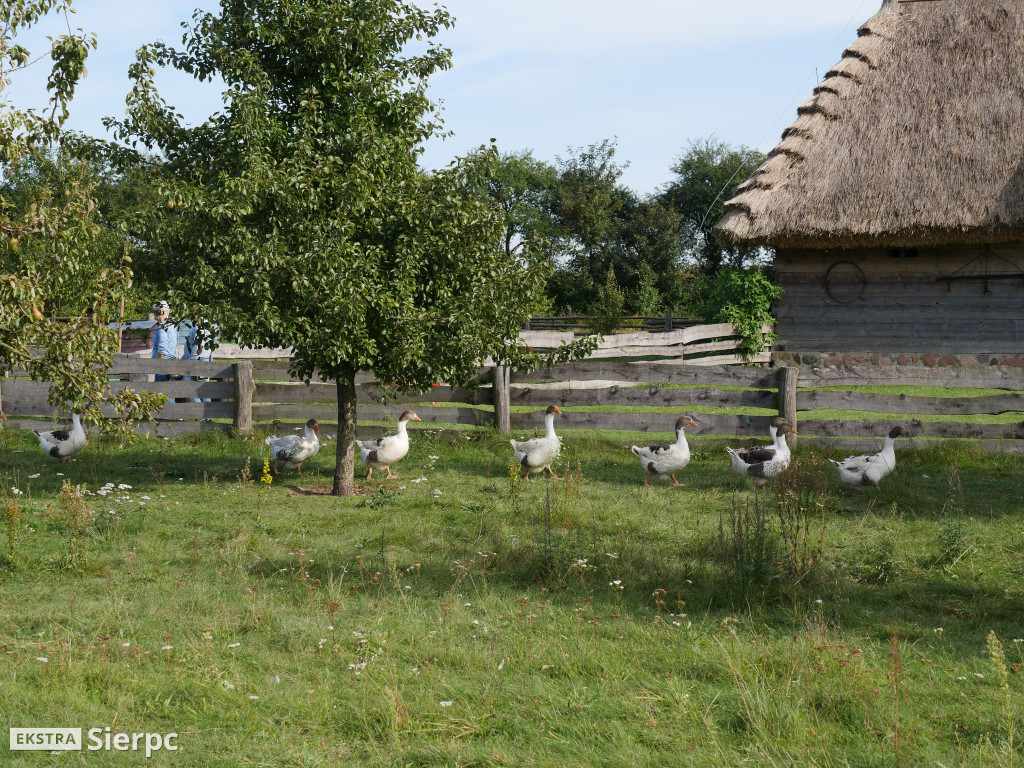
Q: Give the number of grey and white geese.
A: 8